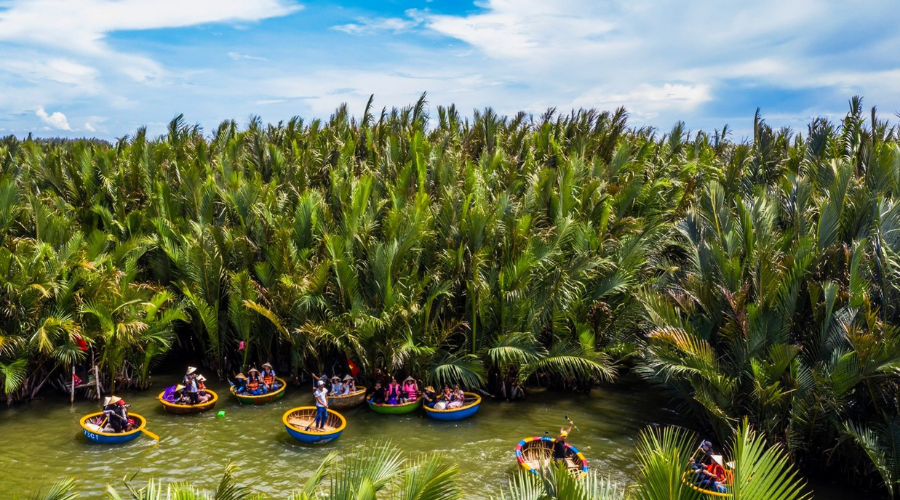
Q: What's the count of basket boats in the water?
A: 9